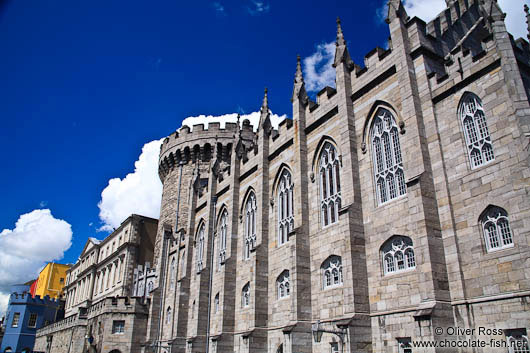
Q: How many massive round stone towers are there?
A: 1